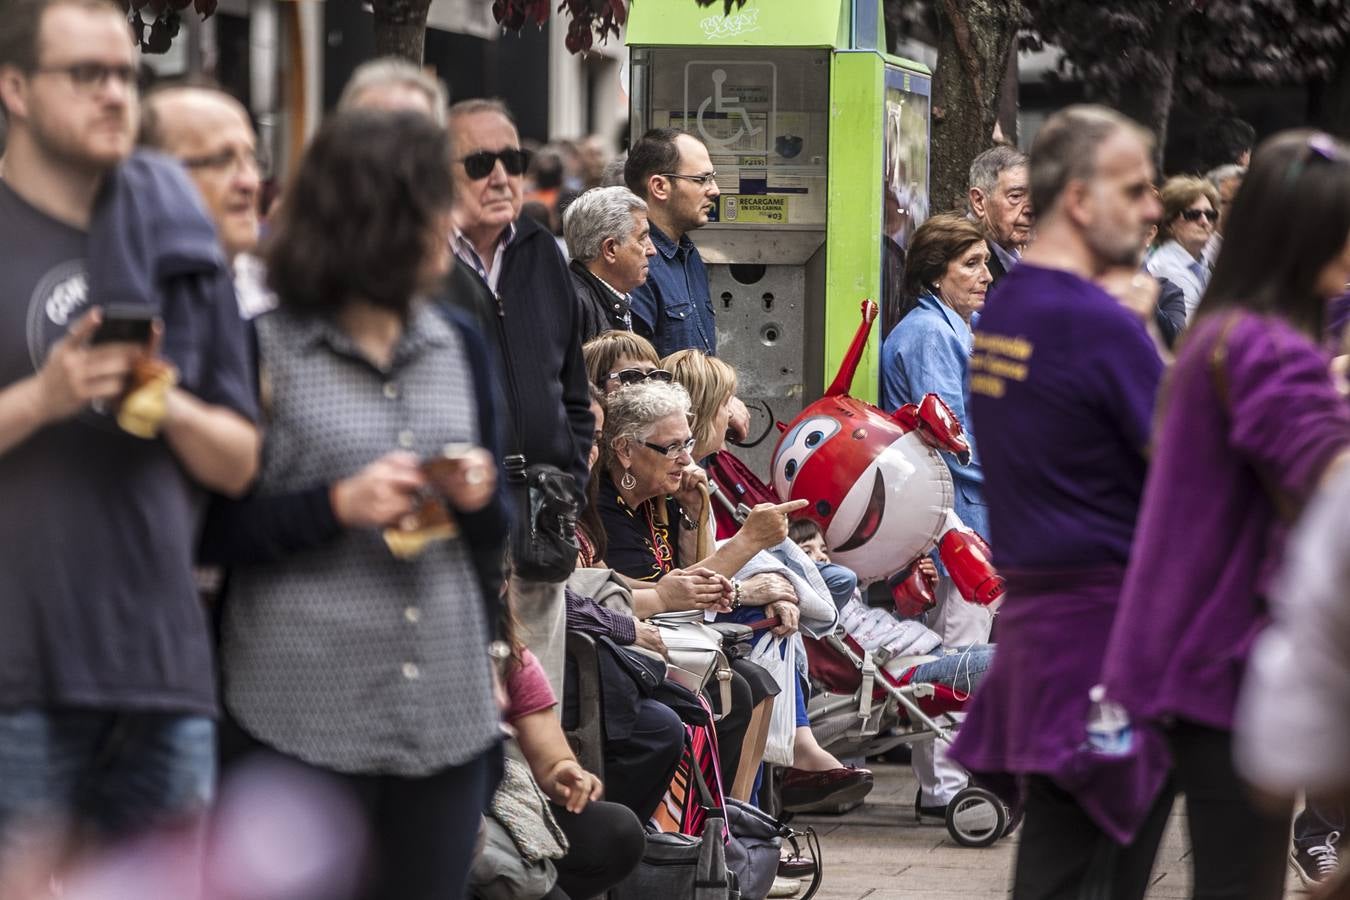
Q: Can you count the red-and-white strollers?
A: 1